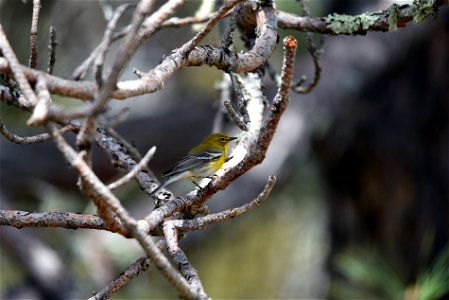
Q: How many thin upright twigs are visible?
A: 2